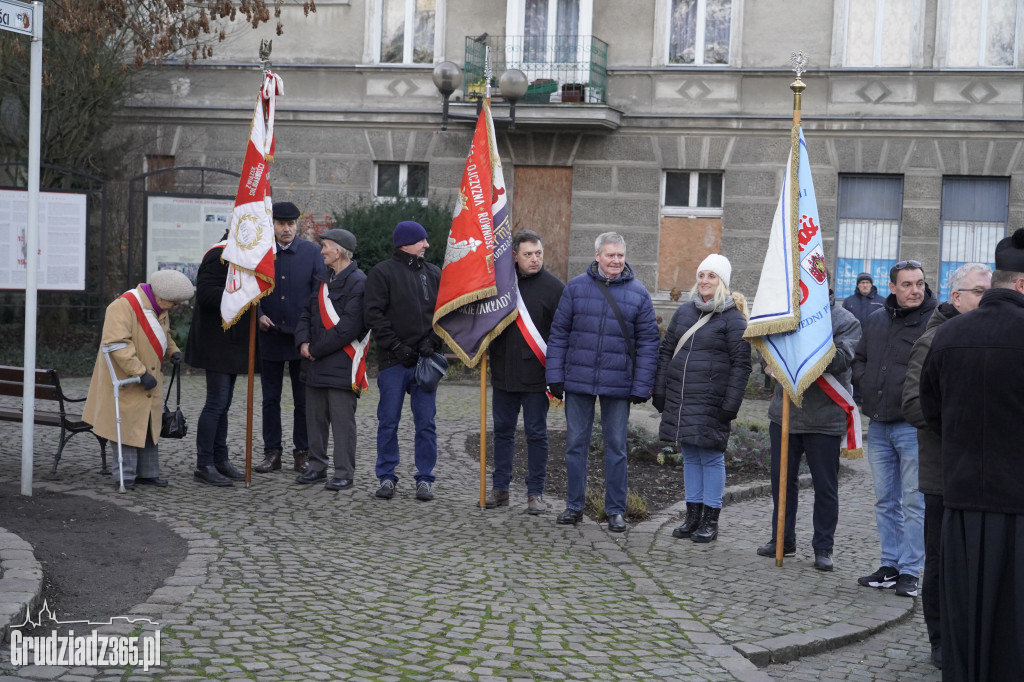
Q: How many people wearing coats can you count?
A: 13